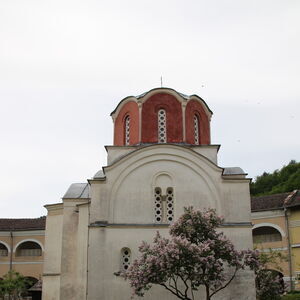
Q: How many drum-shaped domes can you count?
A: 1